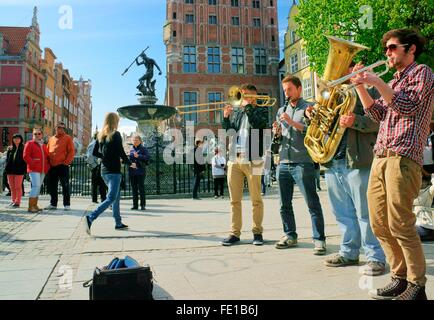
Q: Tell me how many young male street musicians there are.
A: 4